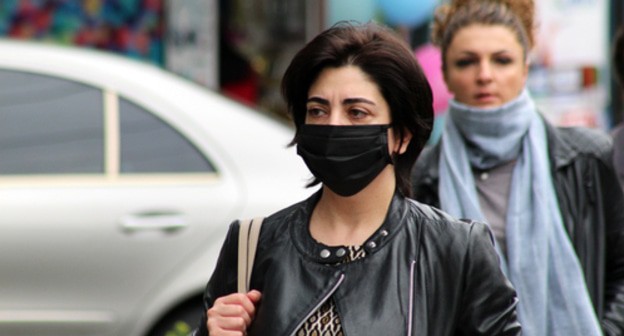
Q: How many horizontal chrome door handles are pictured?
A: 1